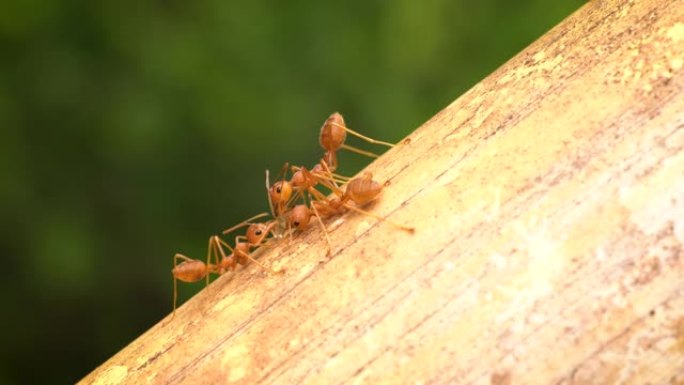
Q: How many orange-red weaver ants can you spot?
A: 3